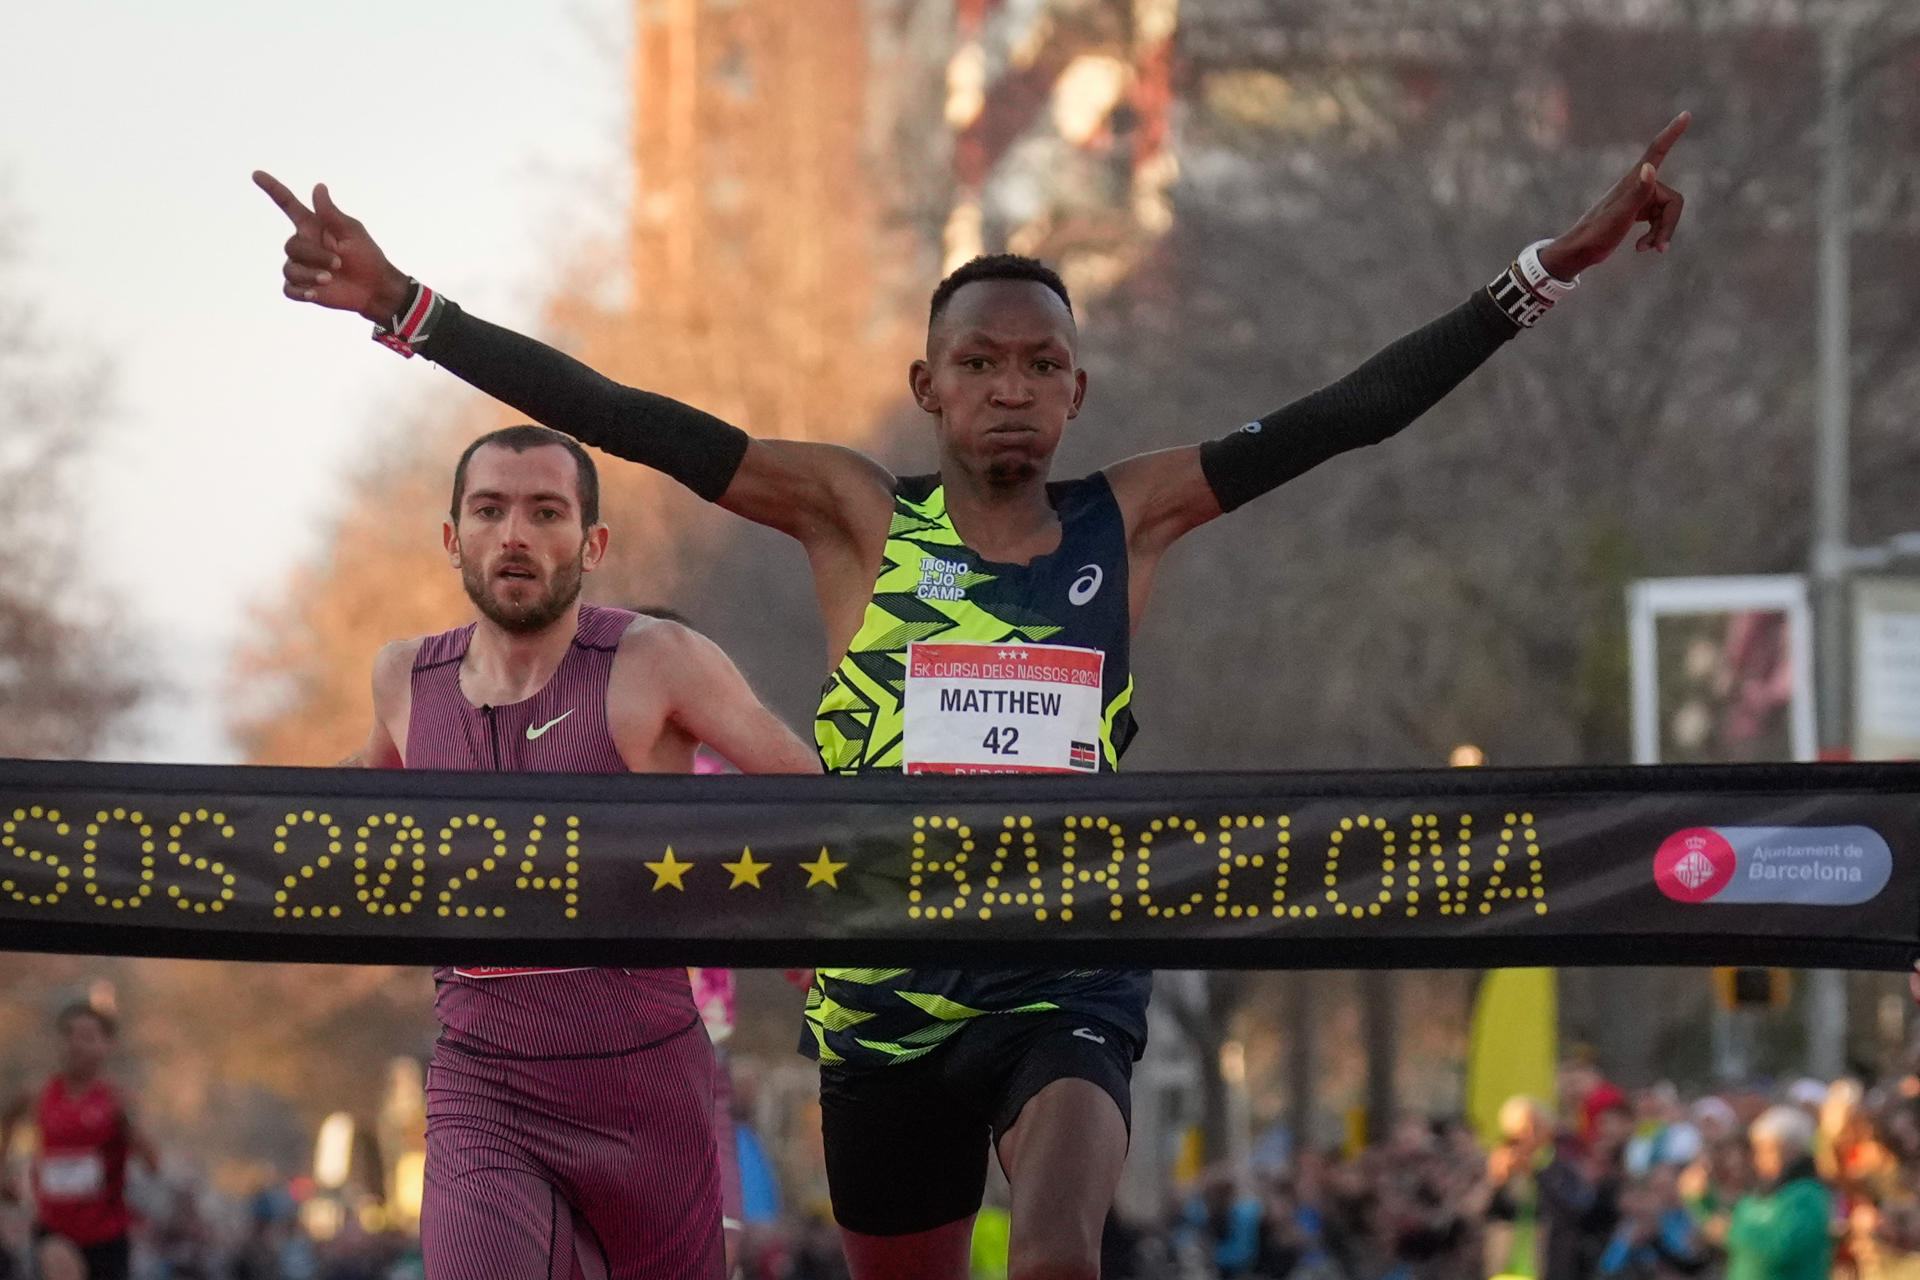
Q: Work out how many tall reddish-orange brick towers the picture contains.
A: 1